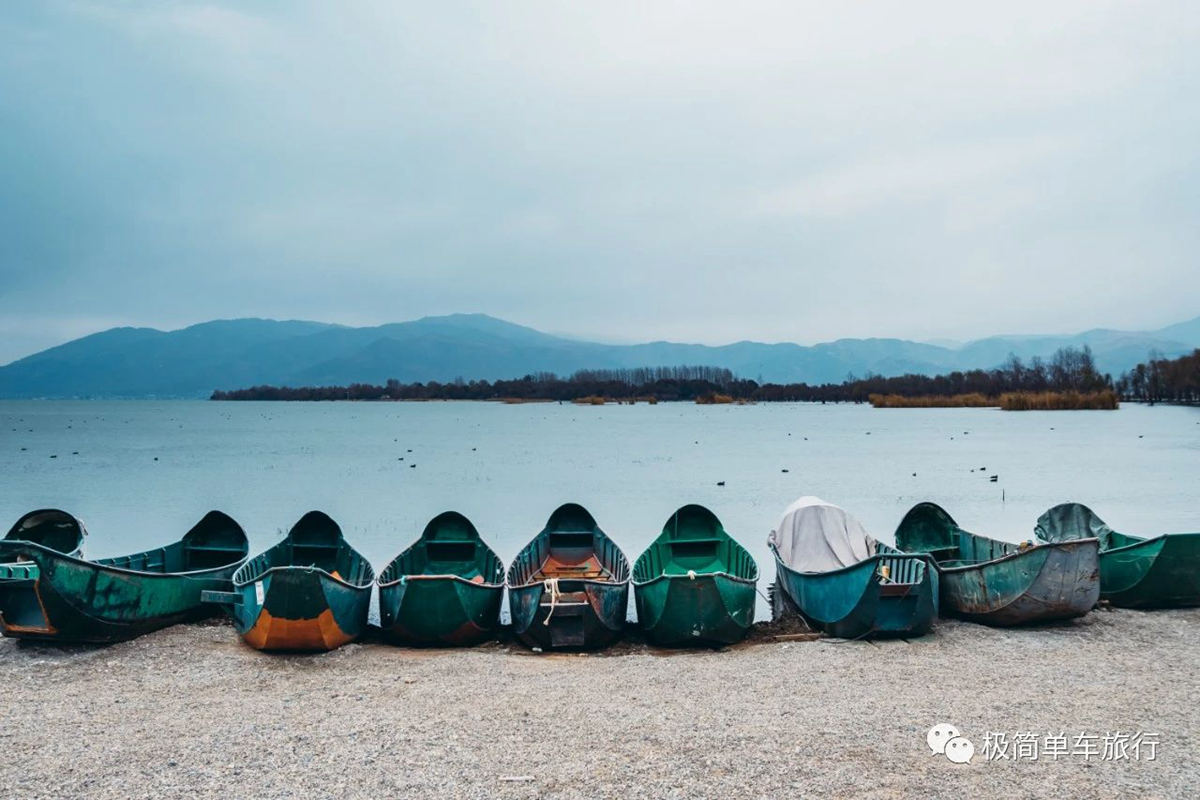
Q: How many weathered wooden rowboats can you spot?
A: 9